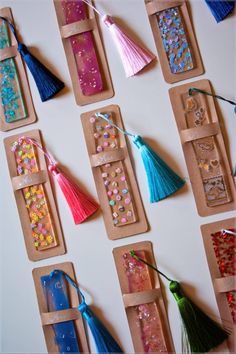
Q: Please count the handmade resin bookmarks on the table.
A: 9